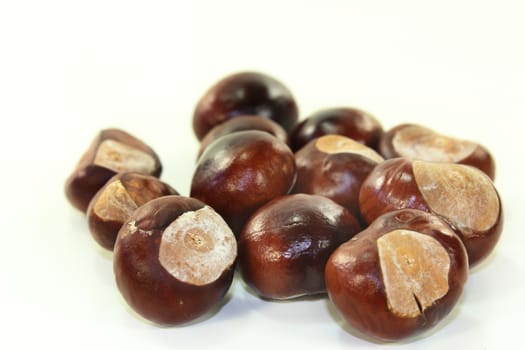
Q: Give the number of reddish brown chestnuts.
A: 12